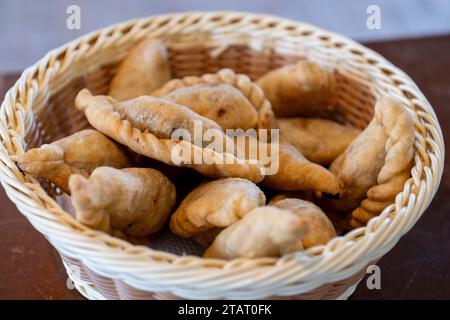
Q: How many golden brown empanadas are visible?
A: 12